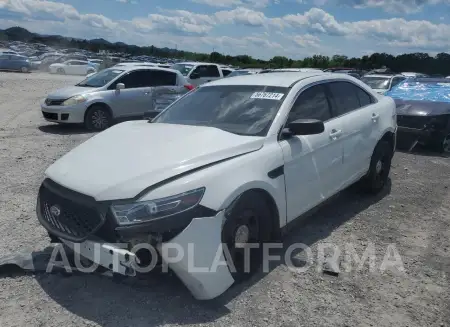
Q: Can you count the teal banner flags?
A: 0